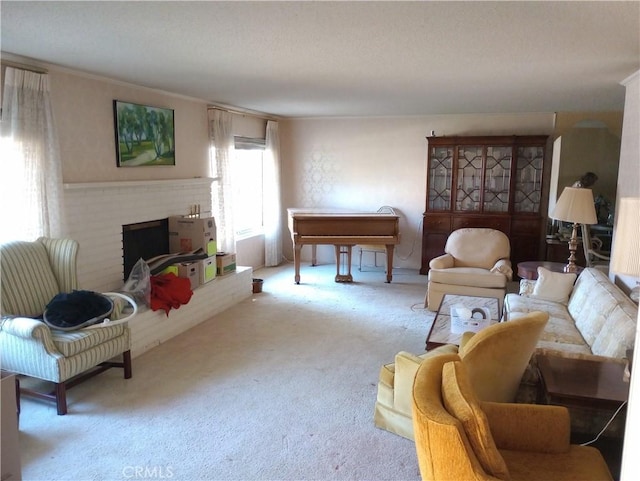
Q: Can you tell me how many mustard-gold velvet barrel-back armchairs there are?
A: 2